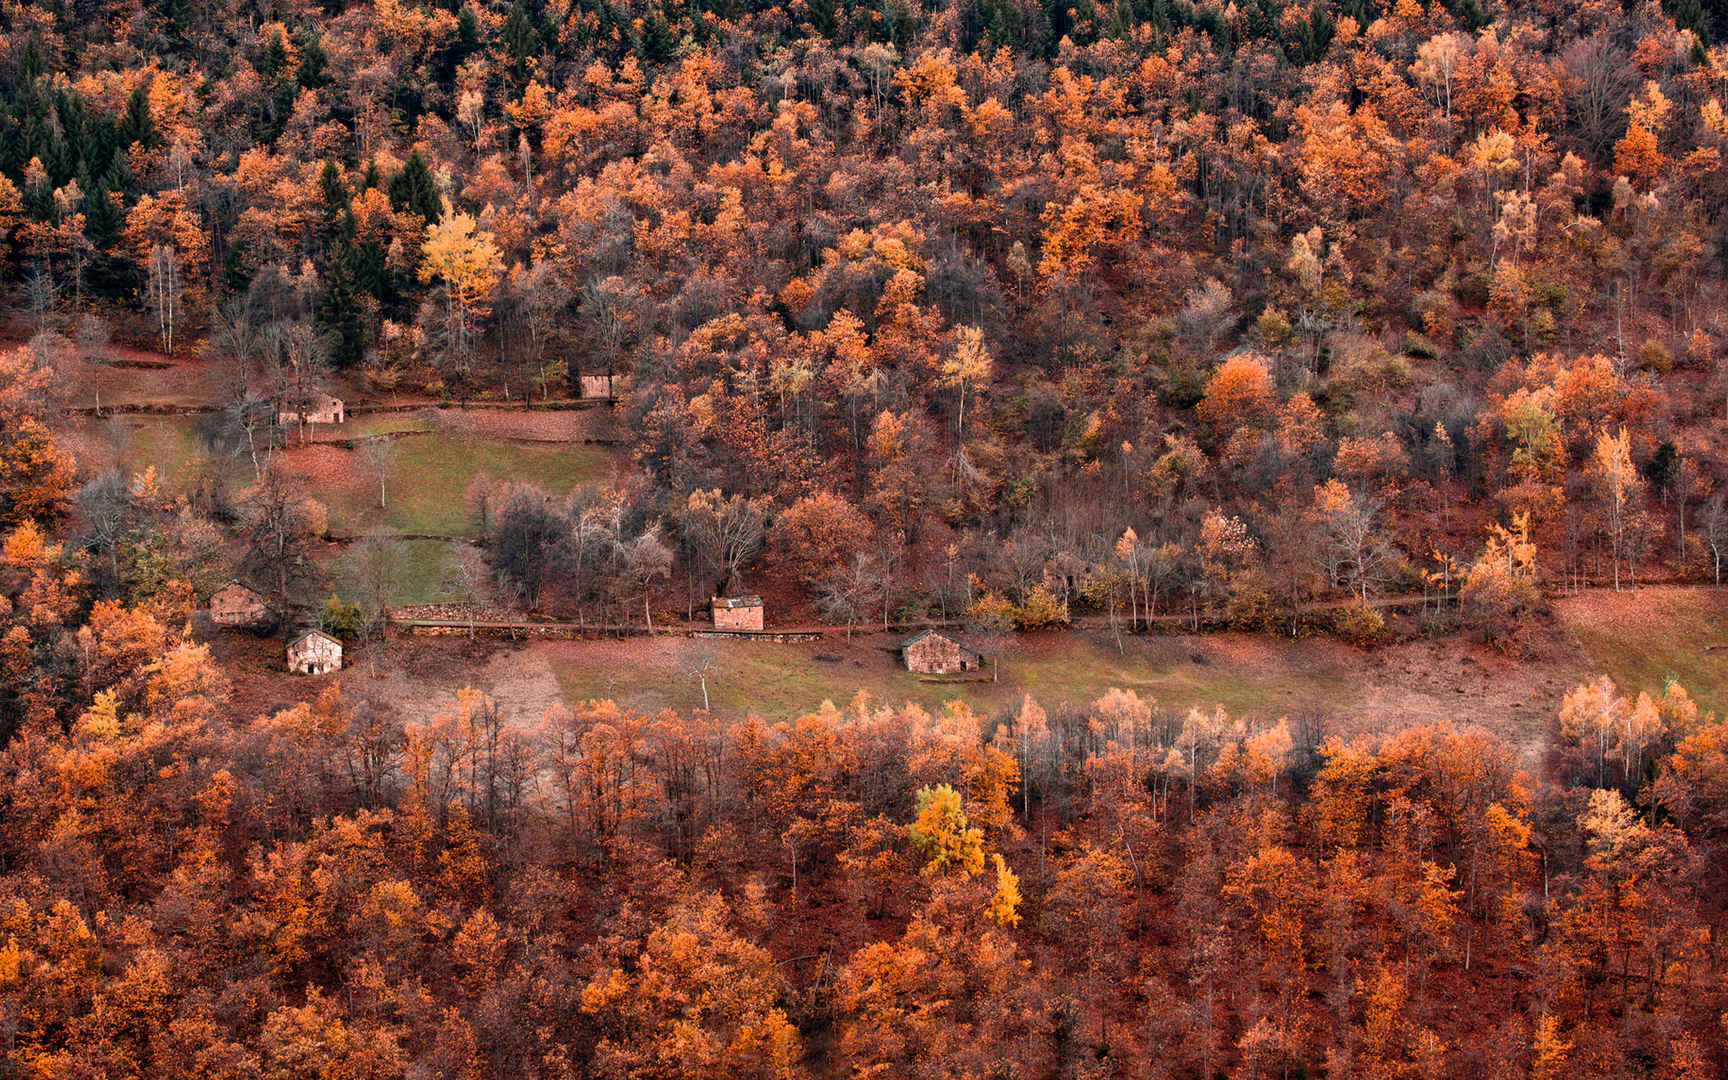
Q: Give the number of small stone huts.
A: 6